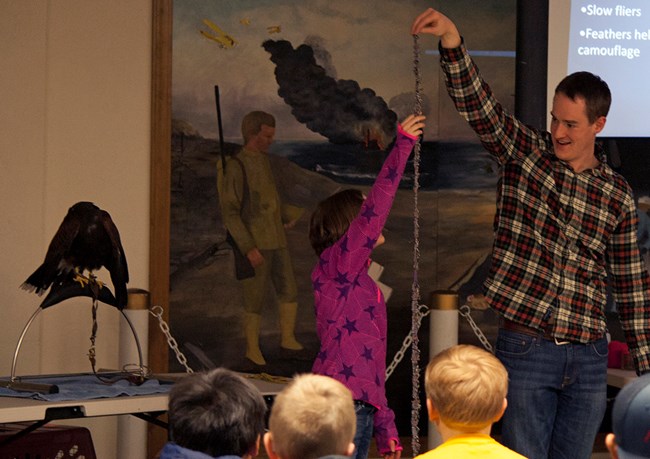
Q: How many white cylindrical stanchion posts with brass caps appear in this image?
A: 2